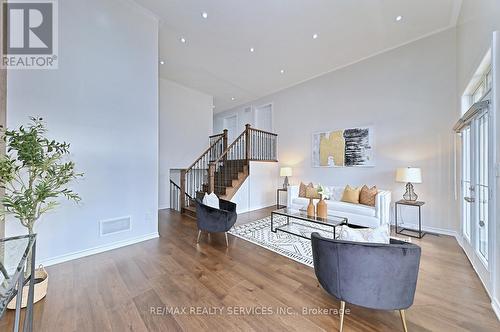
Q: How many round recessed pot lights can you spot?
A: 8